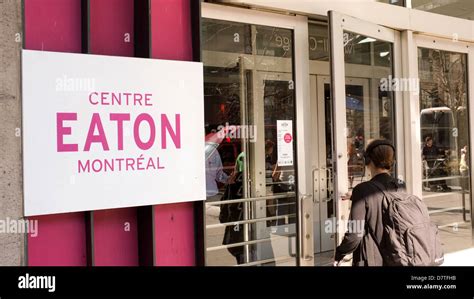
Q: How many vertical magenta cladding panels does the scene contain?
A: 3